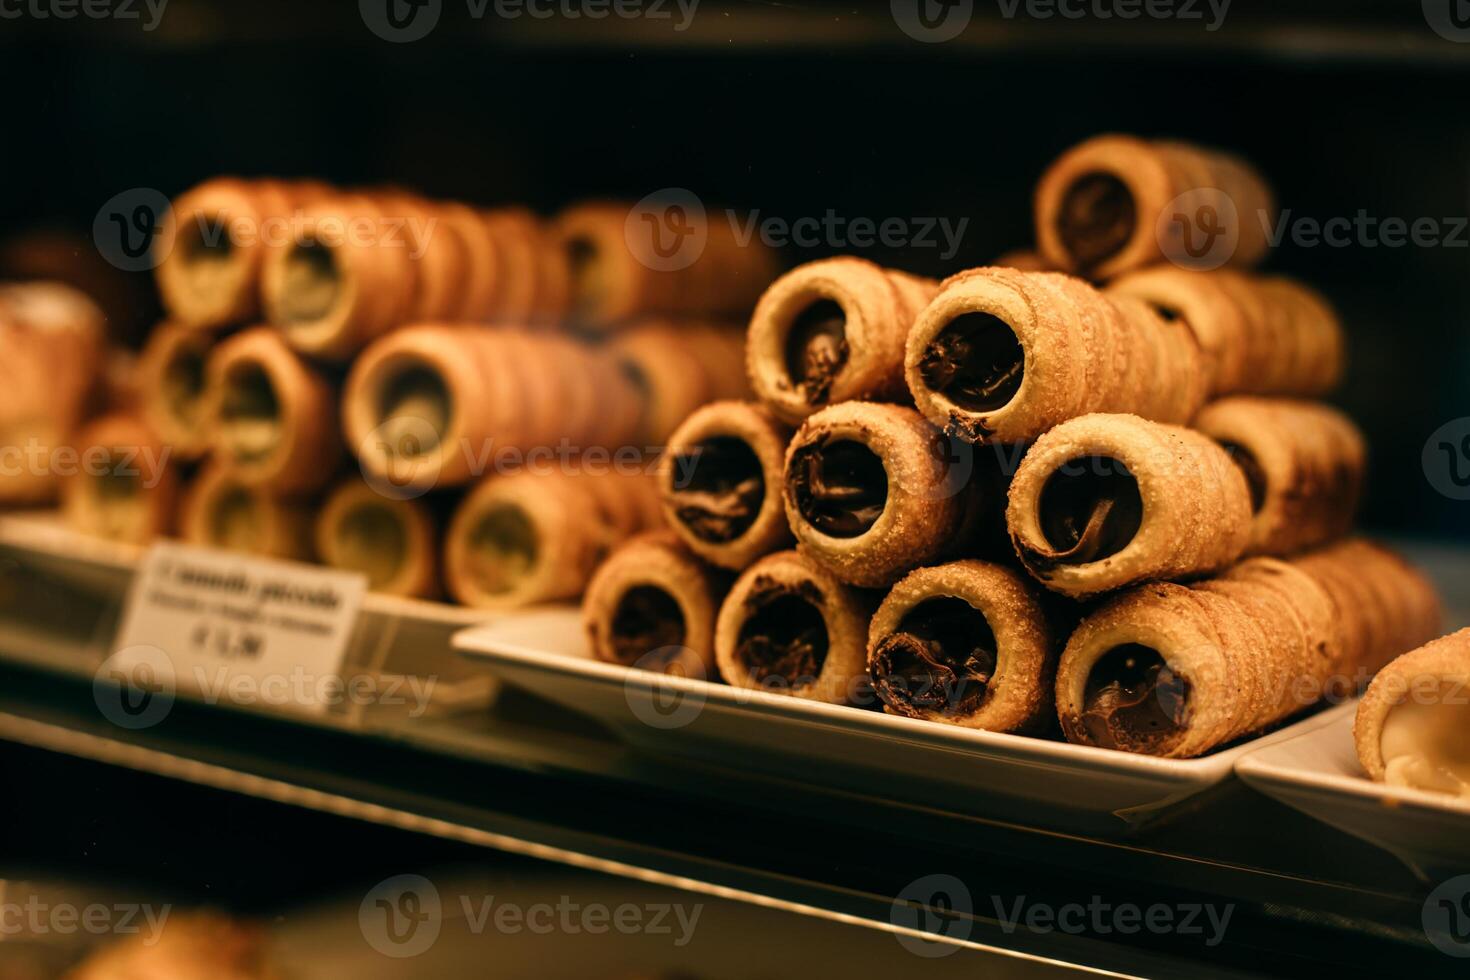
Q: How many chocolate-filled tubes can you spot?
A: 12